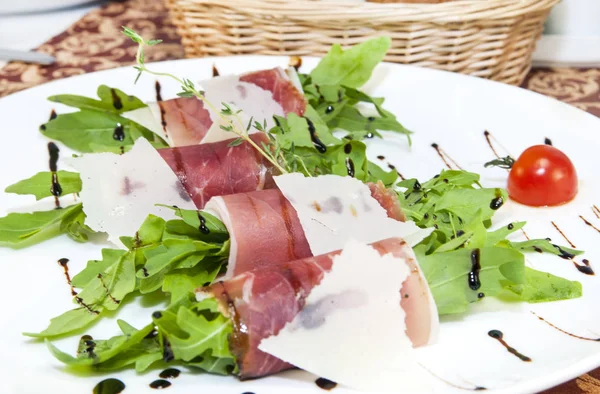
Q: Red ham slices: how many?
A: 4